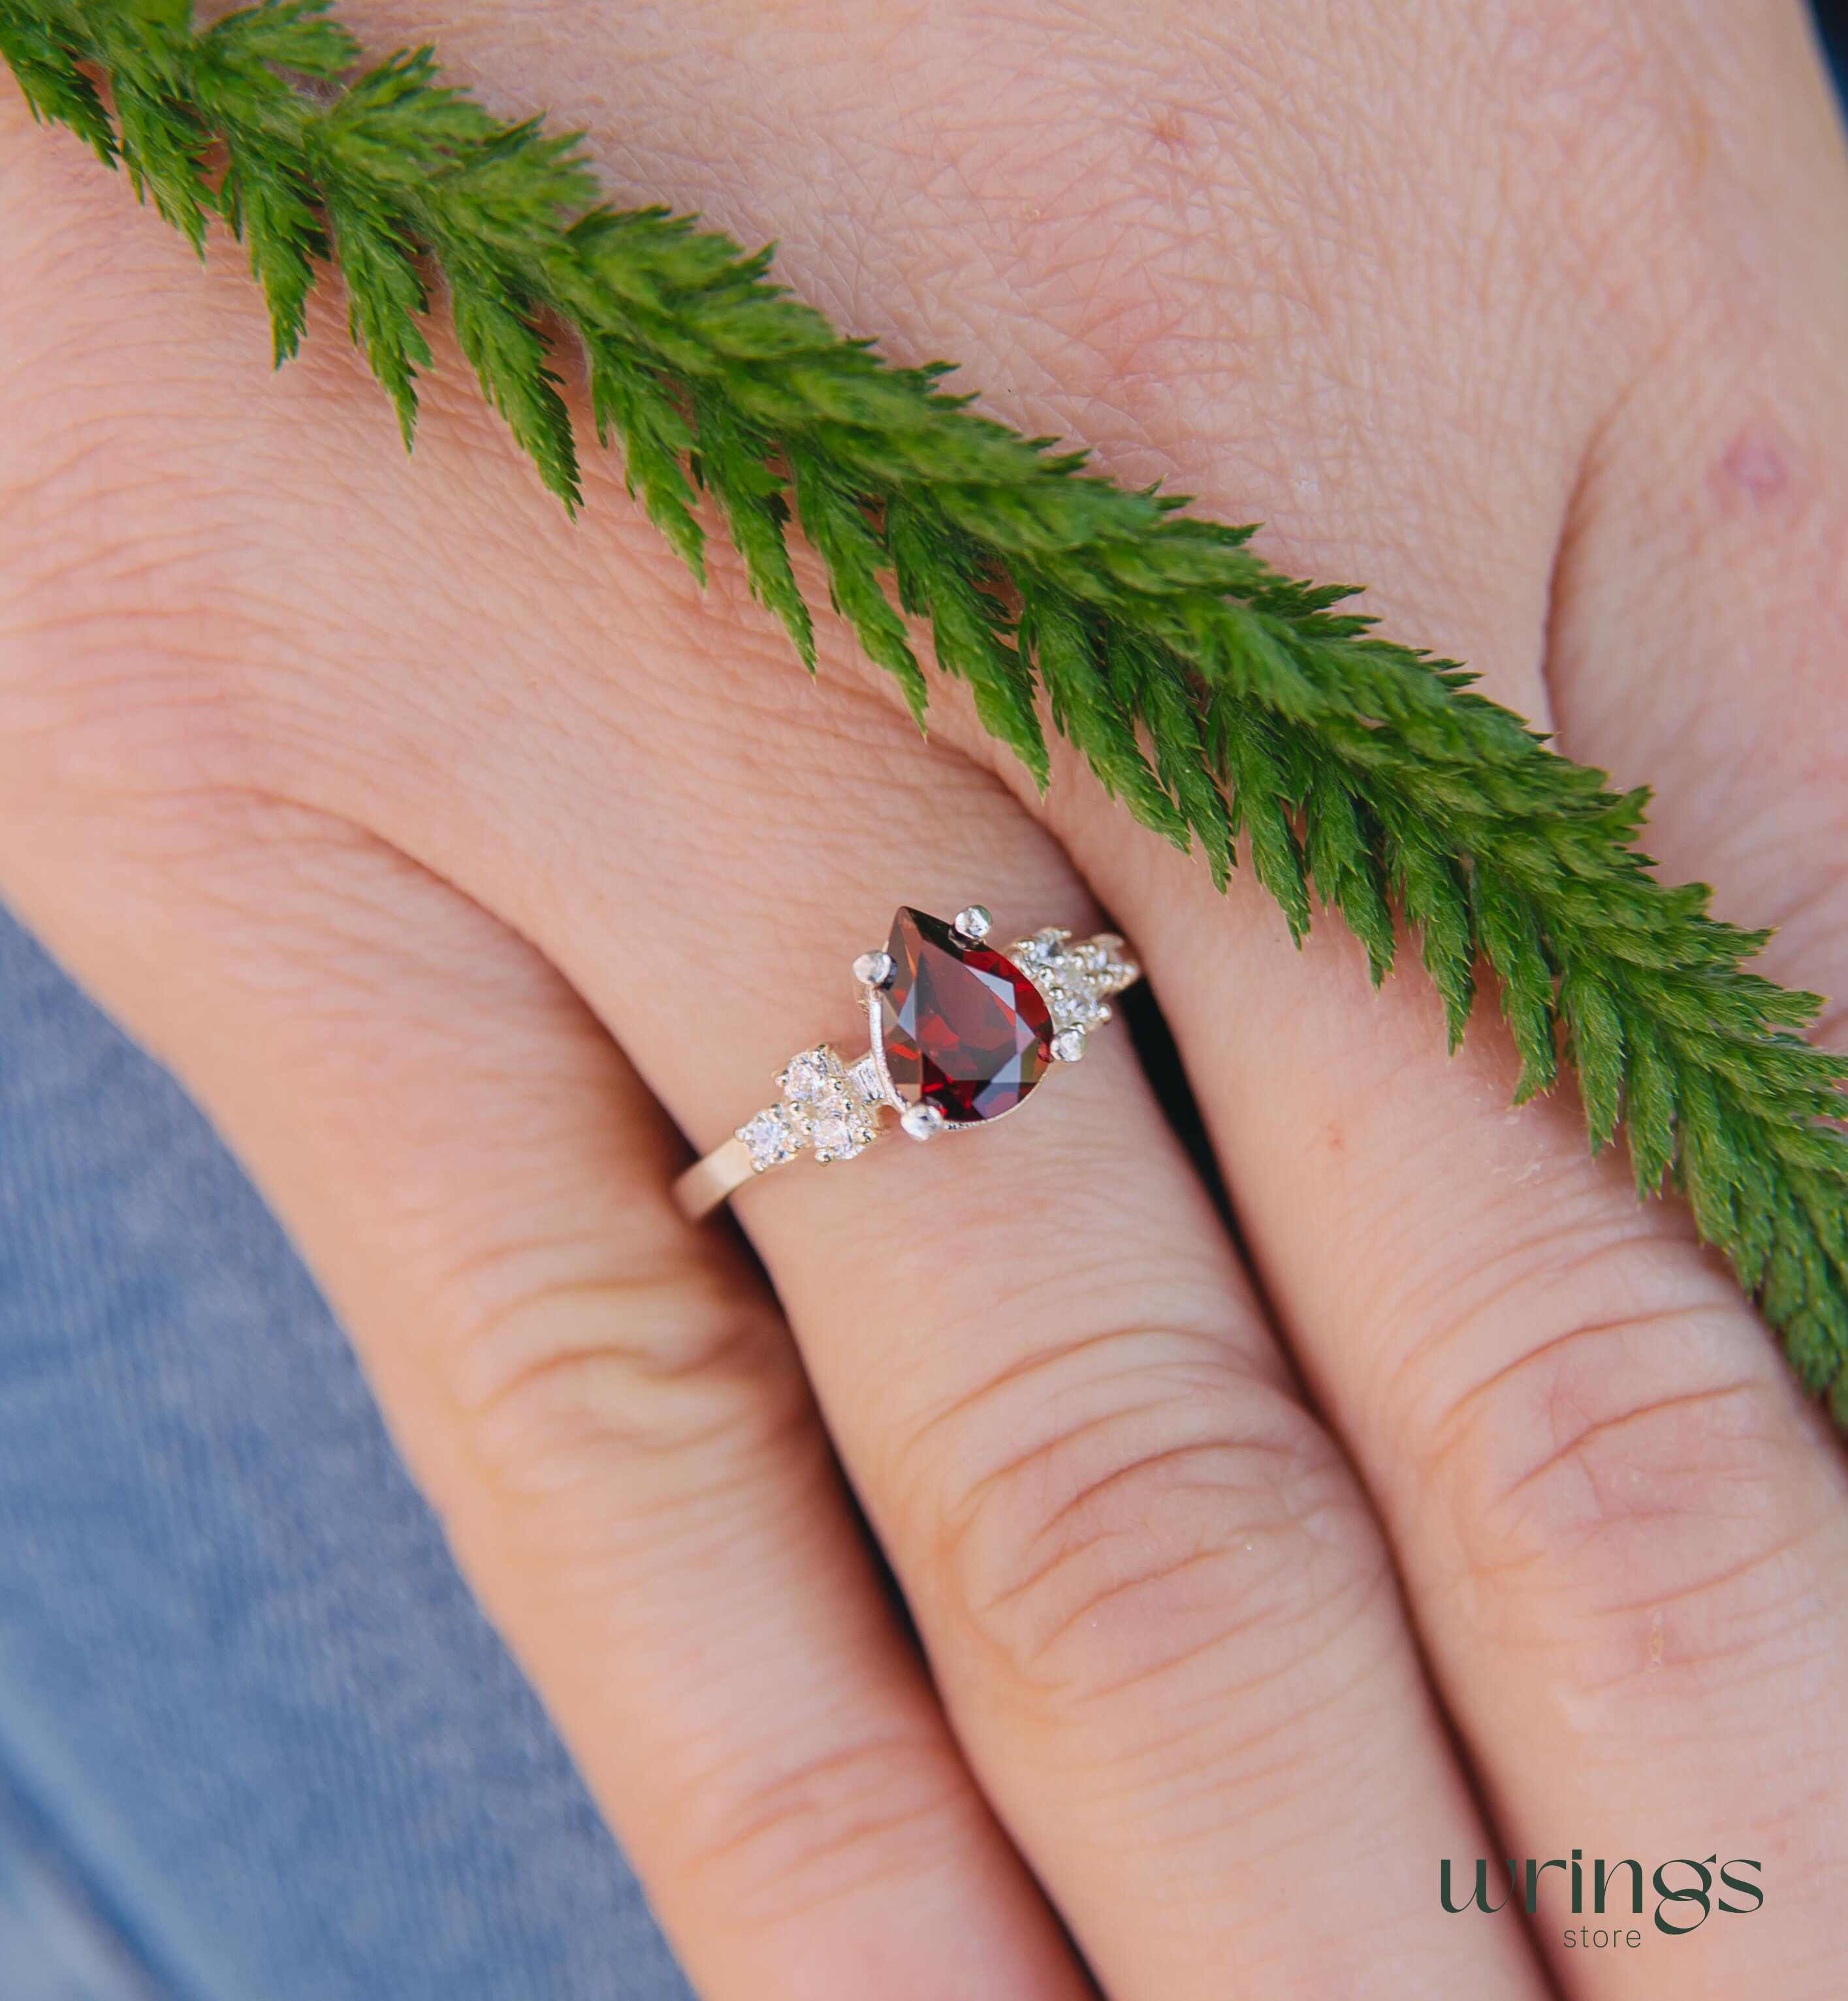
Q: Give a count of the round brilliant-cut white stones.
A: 6